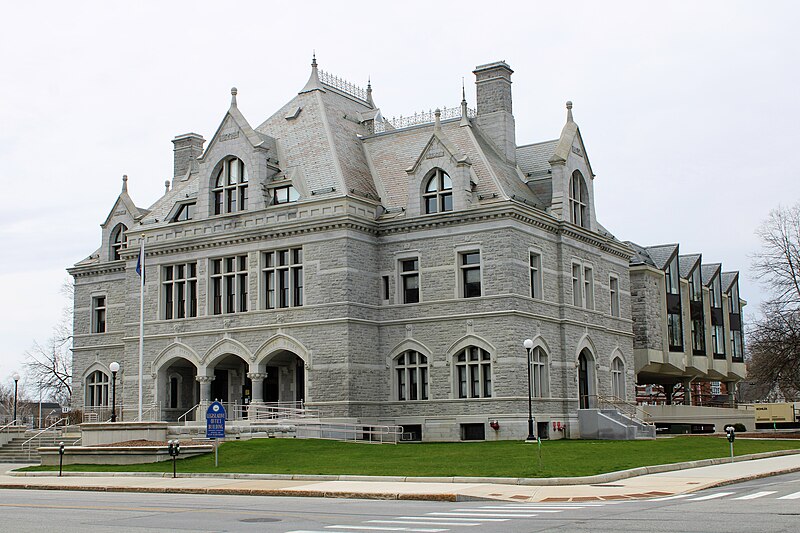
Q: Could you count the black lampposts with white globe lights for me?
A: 3